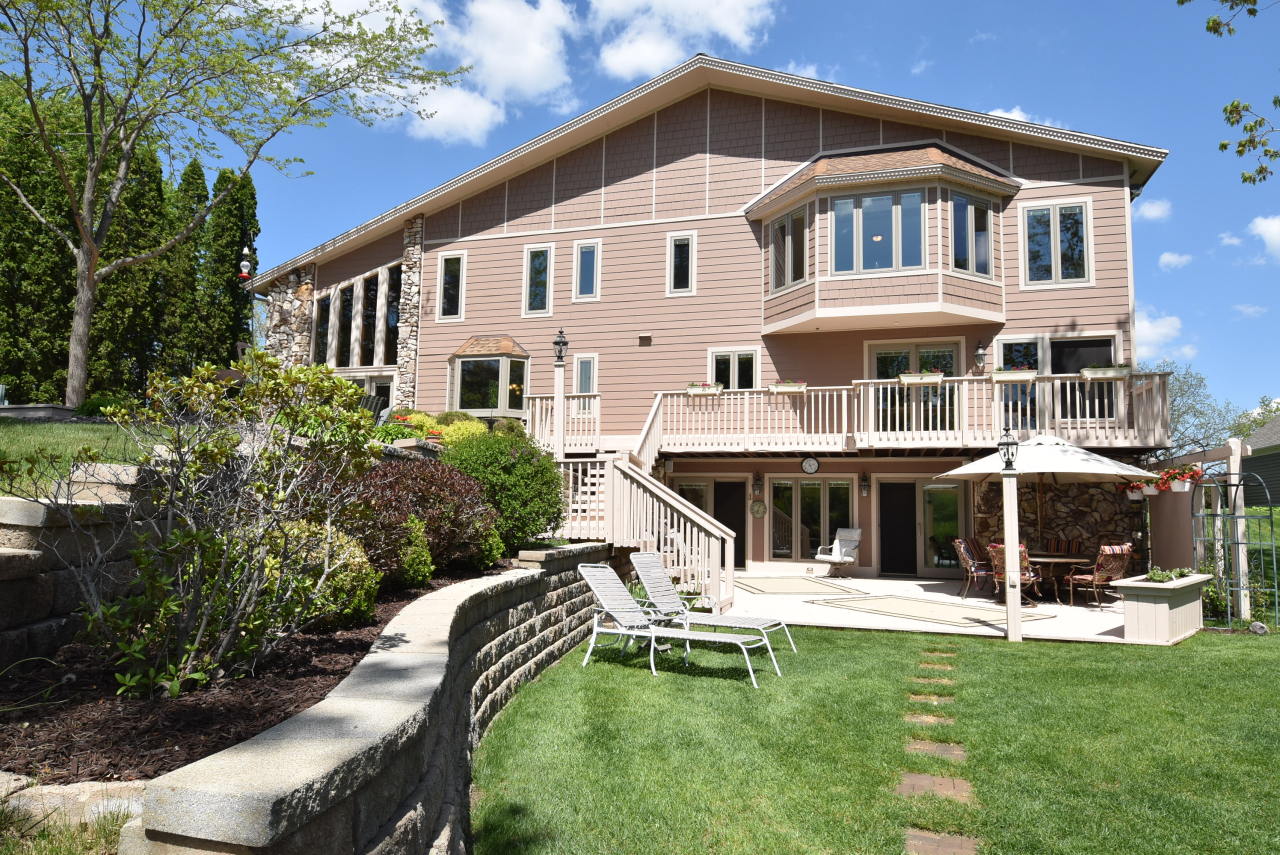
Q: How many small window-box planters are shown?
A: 5